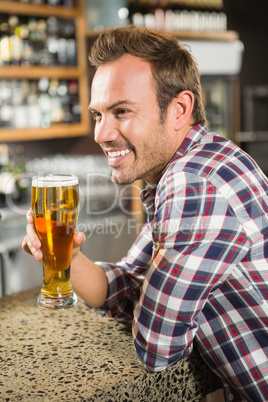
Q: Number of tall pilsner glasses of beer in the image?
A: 1